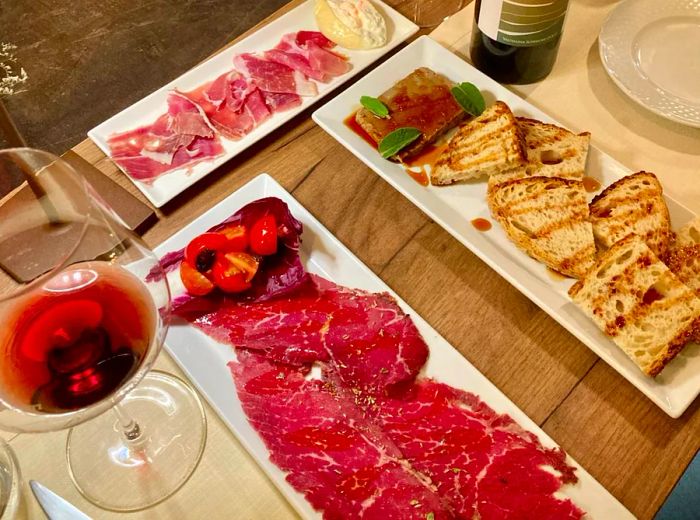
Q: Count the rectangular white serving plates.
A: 3